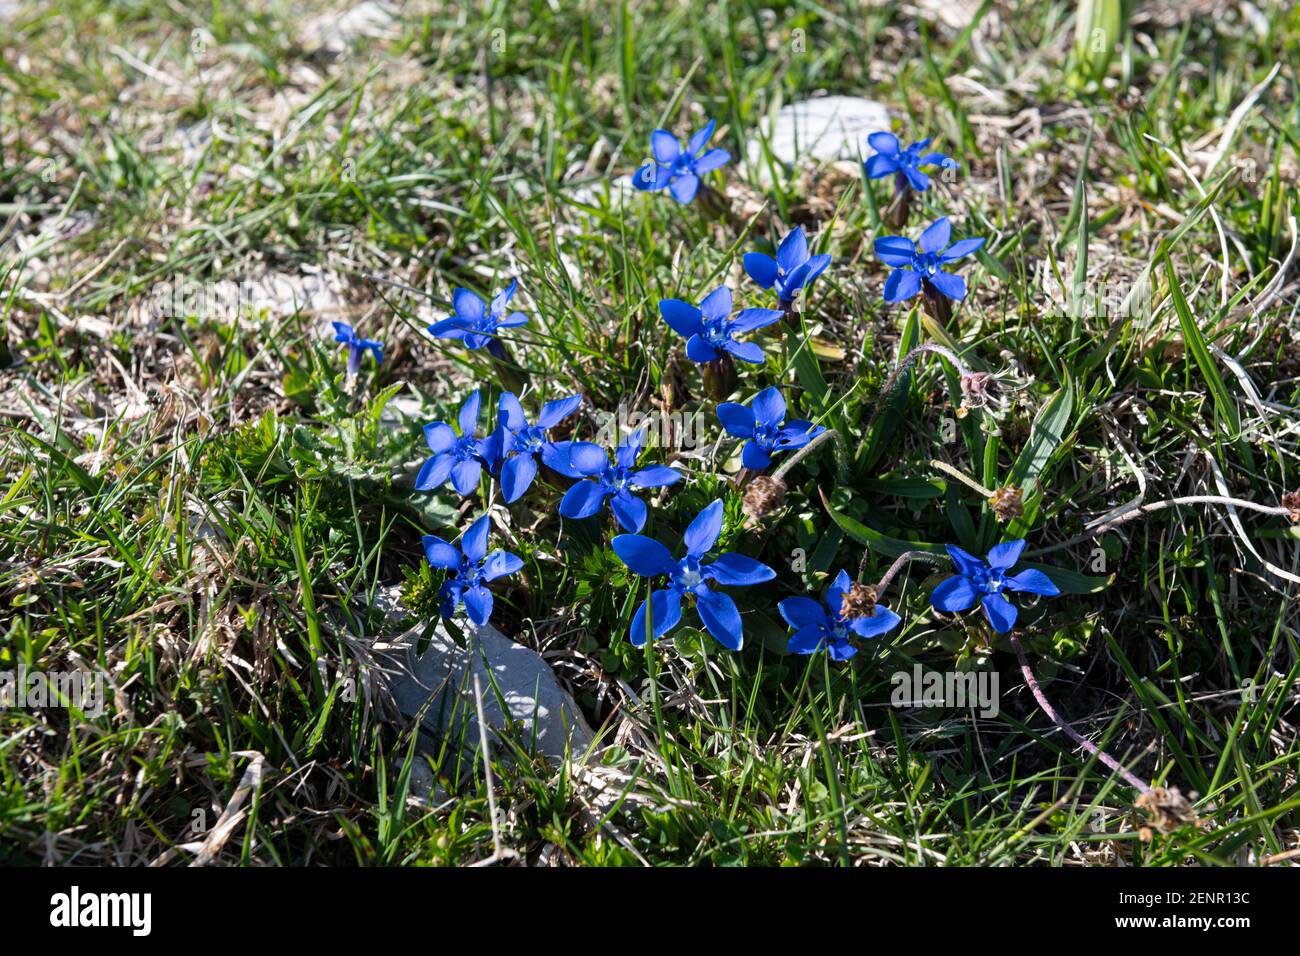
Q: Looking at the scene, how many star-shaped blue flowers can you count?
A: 15